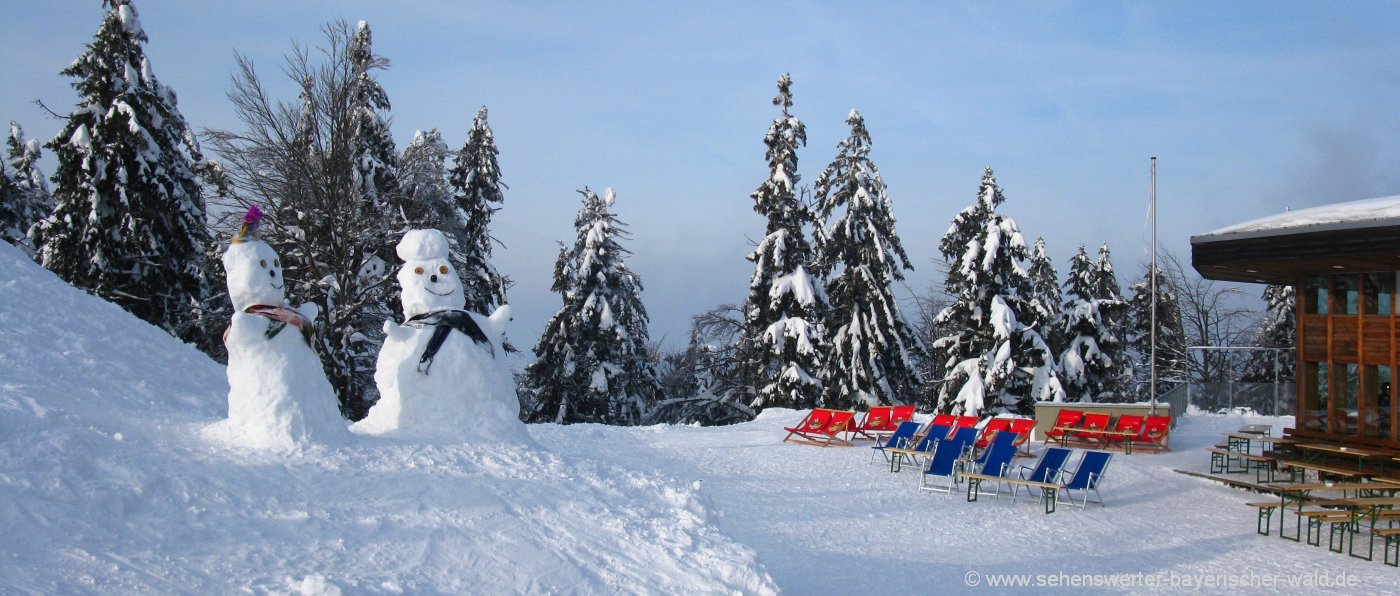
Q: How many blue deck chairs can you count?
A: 8